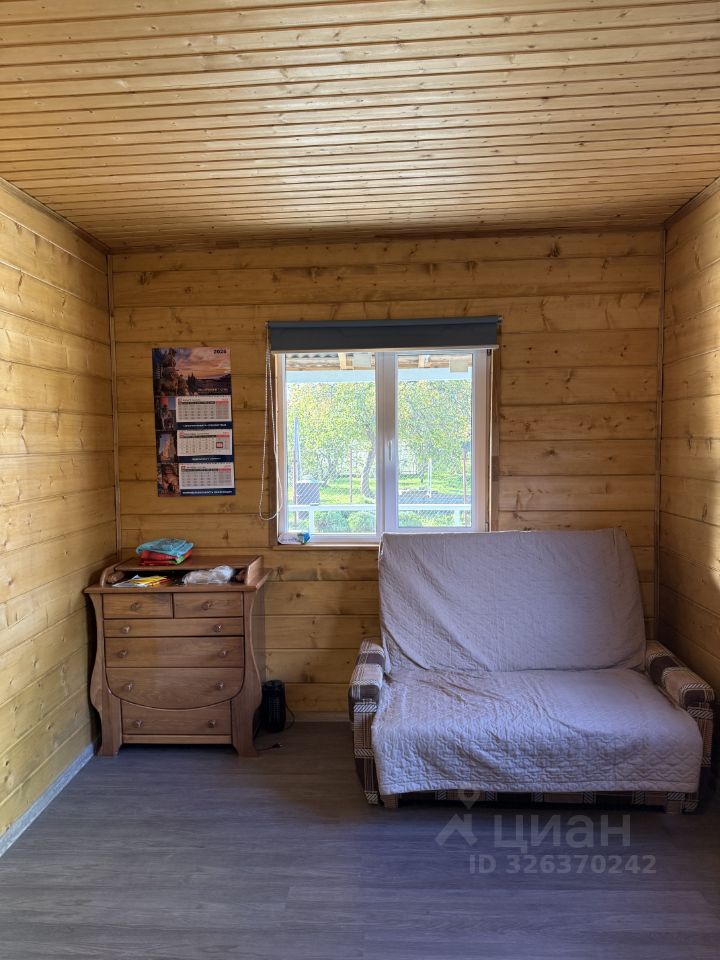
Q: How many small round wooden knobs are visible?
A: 10